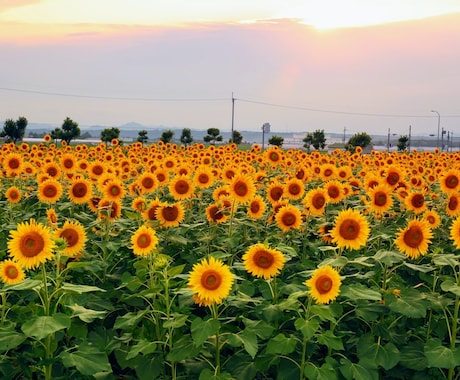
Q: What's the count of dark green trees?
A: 12